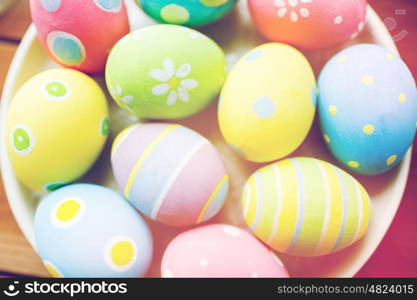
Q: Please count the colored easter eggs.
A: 11